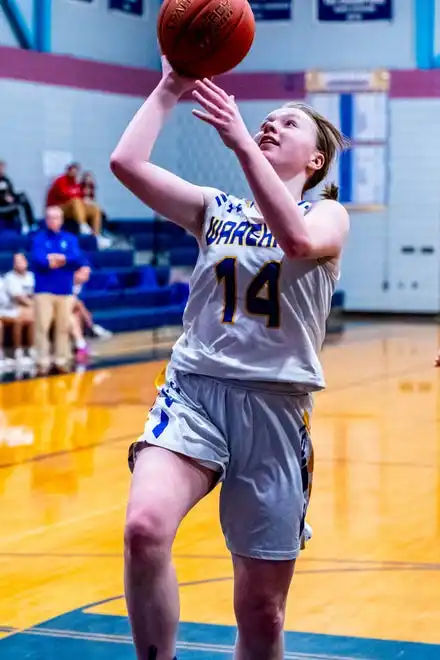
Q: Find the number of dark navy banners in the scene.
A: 3